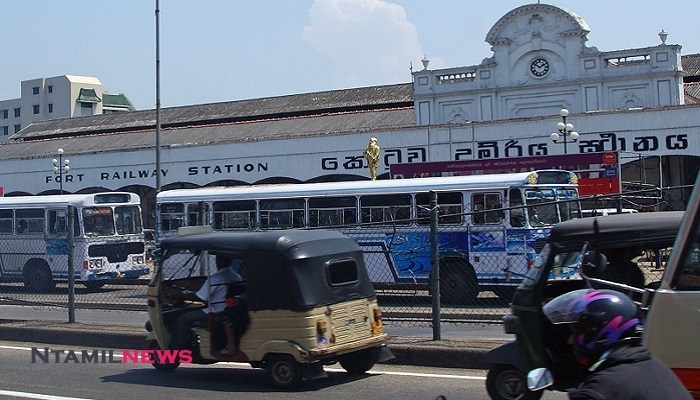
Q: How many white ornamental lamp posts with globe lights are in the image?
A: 2